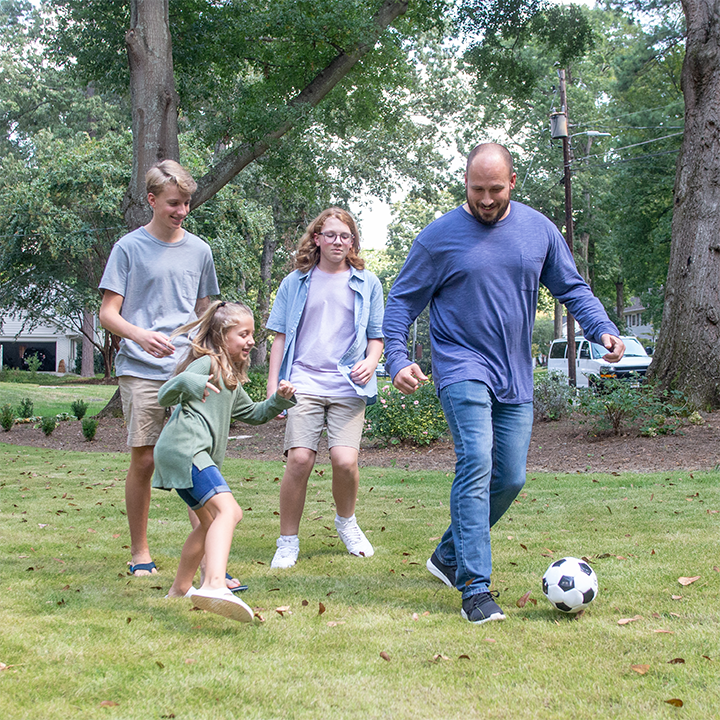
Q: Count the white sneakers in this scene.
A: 2